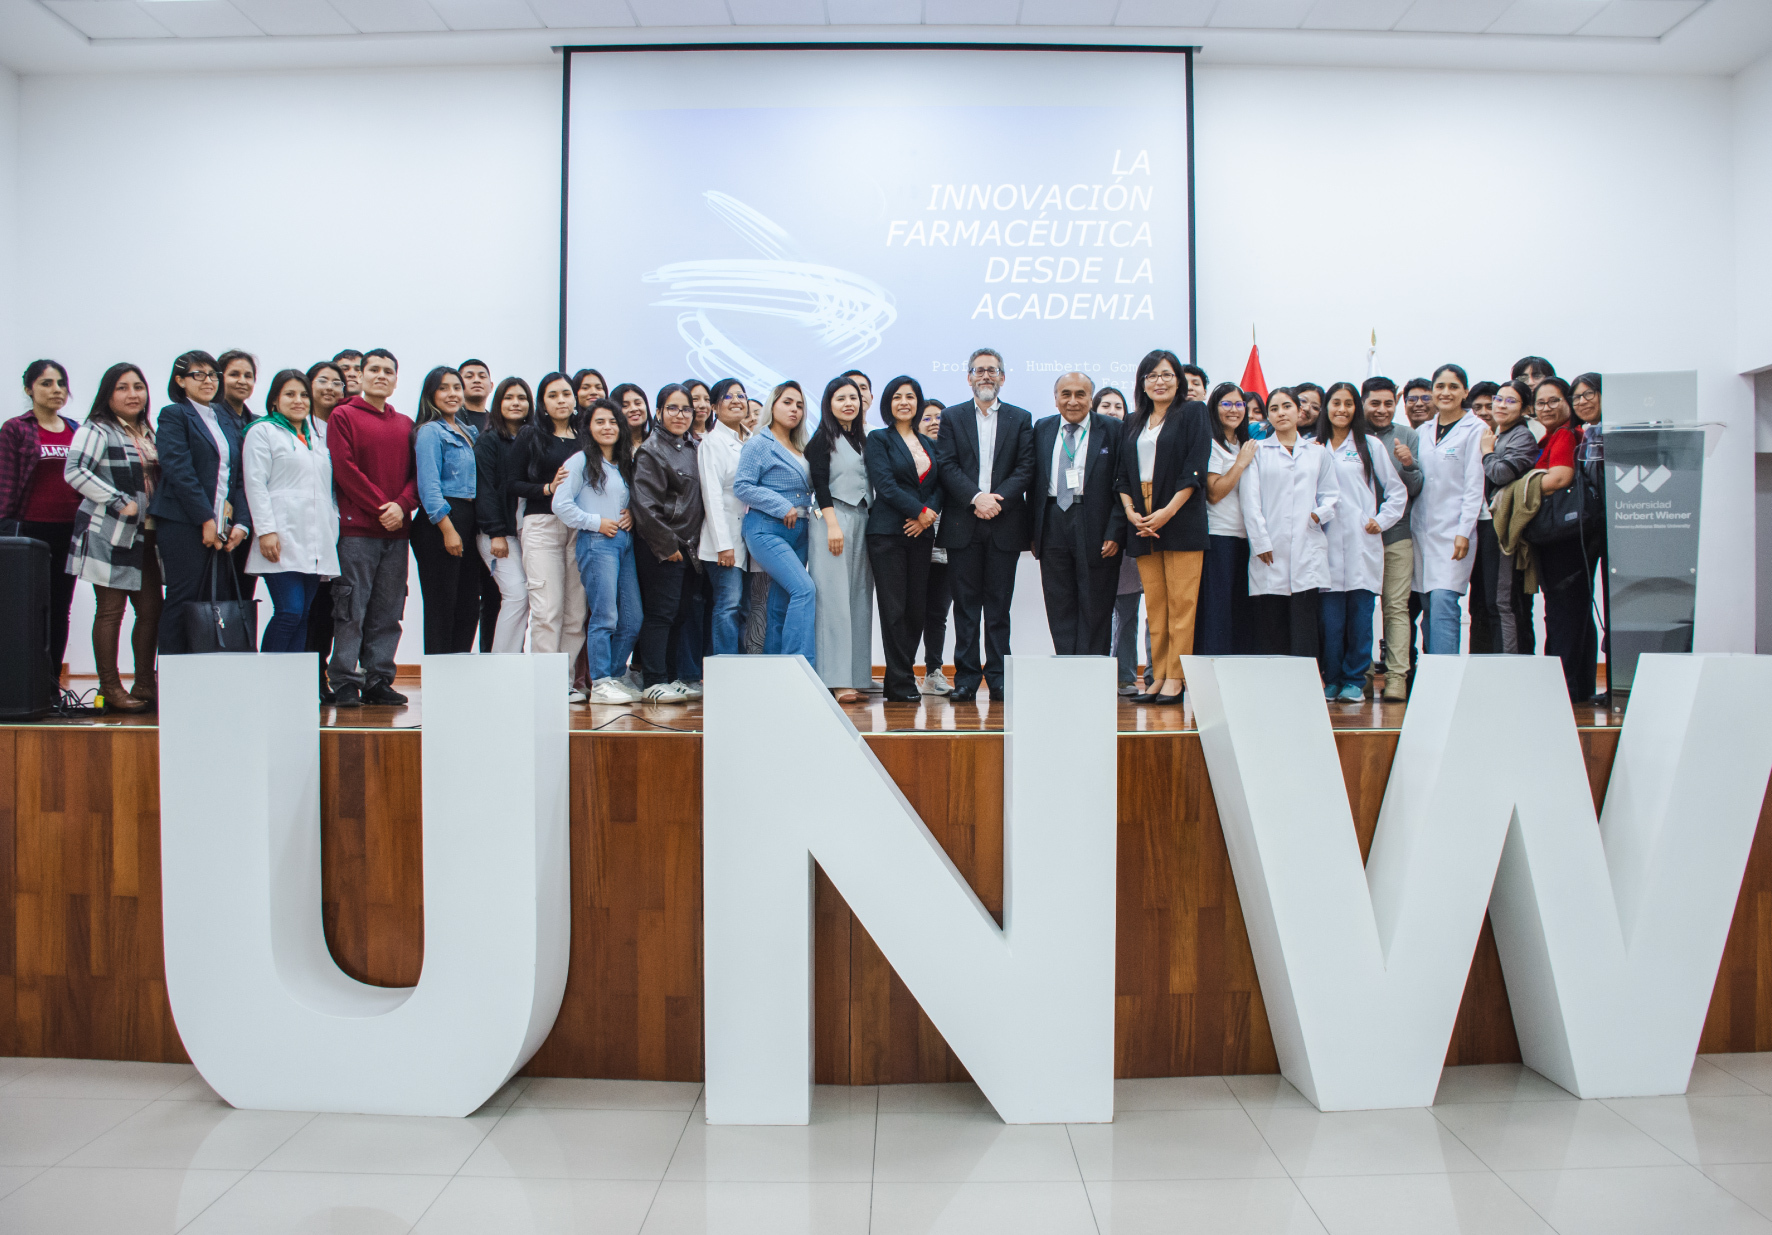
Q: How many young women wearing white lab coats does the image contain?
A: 5